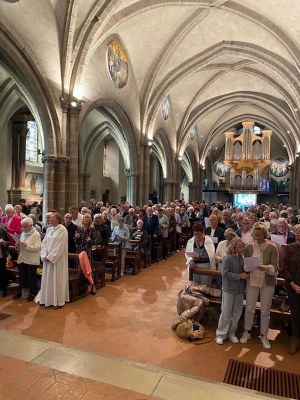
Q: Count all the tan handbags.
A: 1